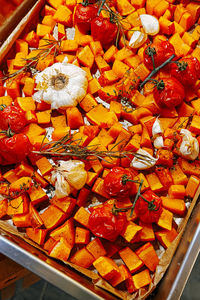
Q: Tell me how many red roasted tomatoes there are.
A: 10